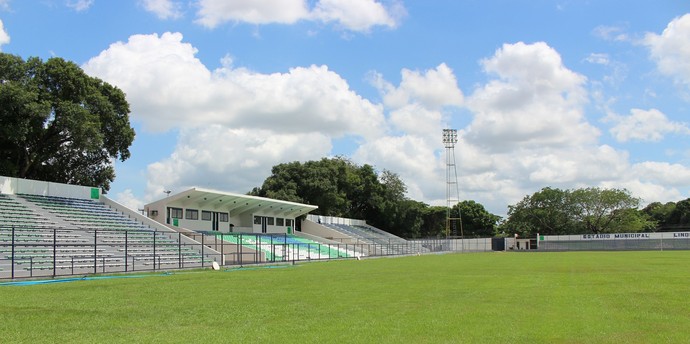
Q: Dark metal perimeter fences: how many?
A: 1